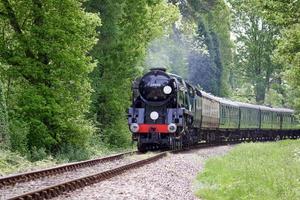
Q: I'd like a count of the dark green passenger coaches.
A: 4